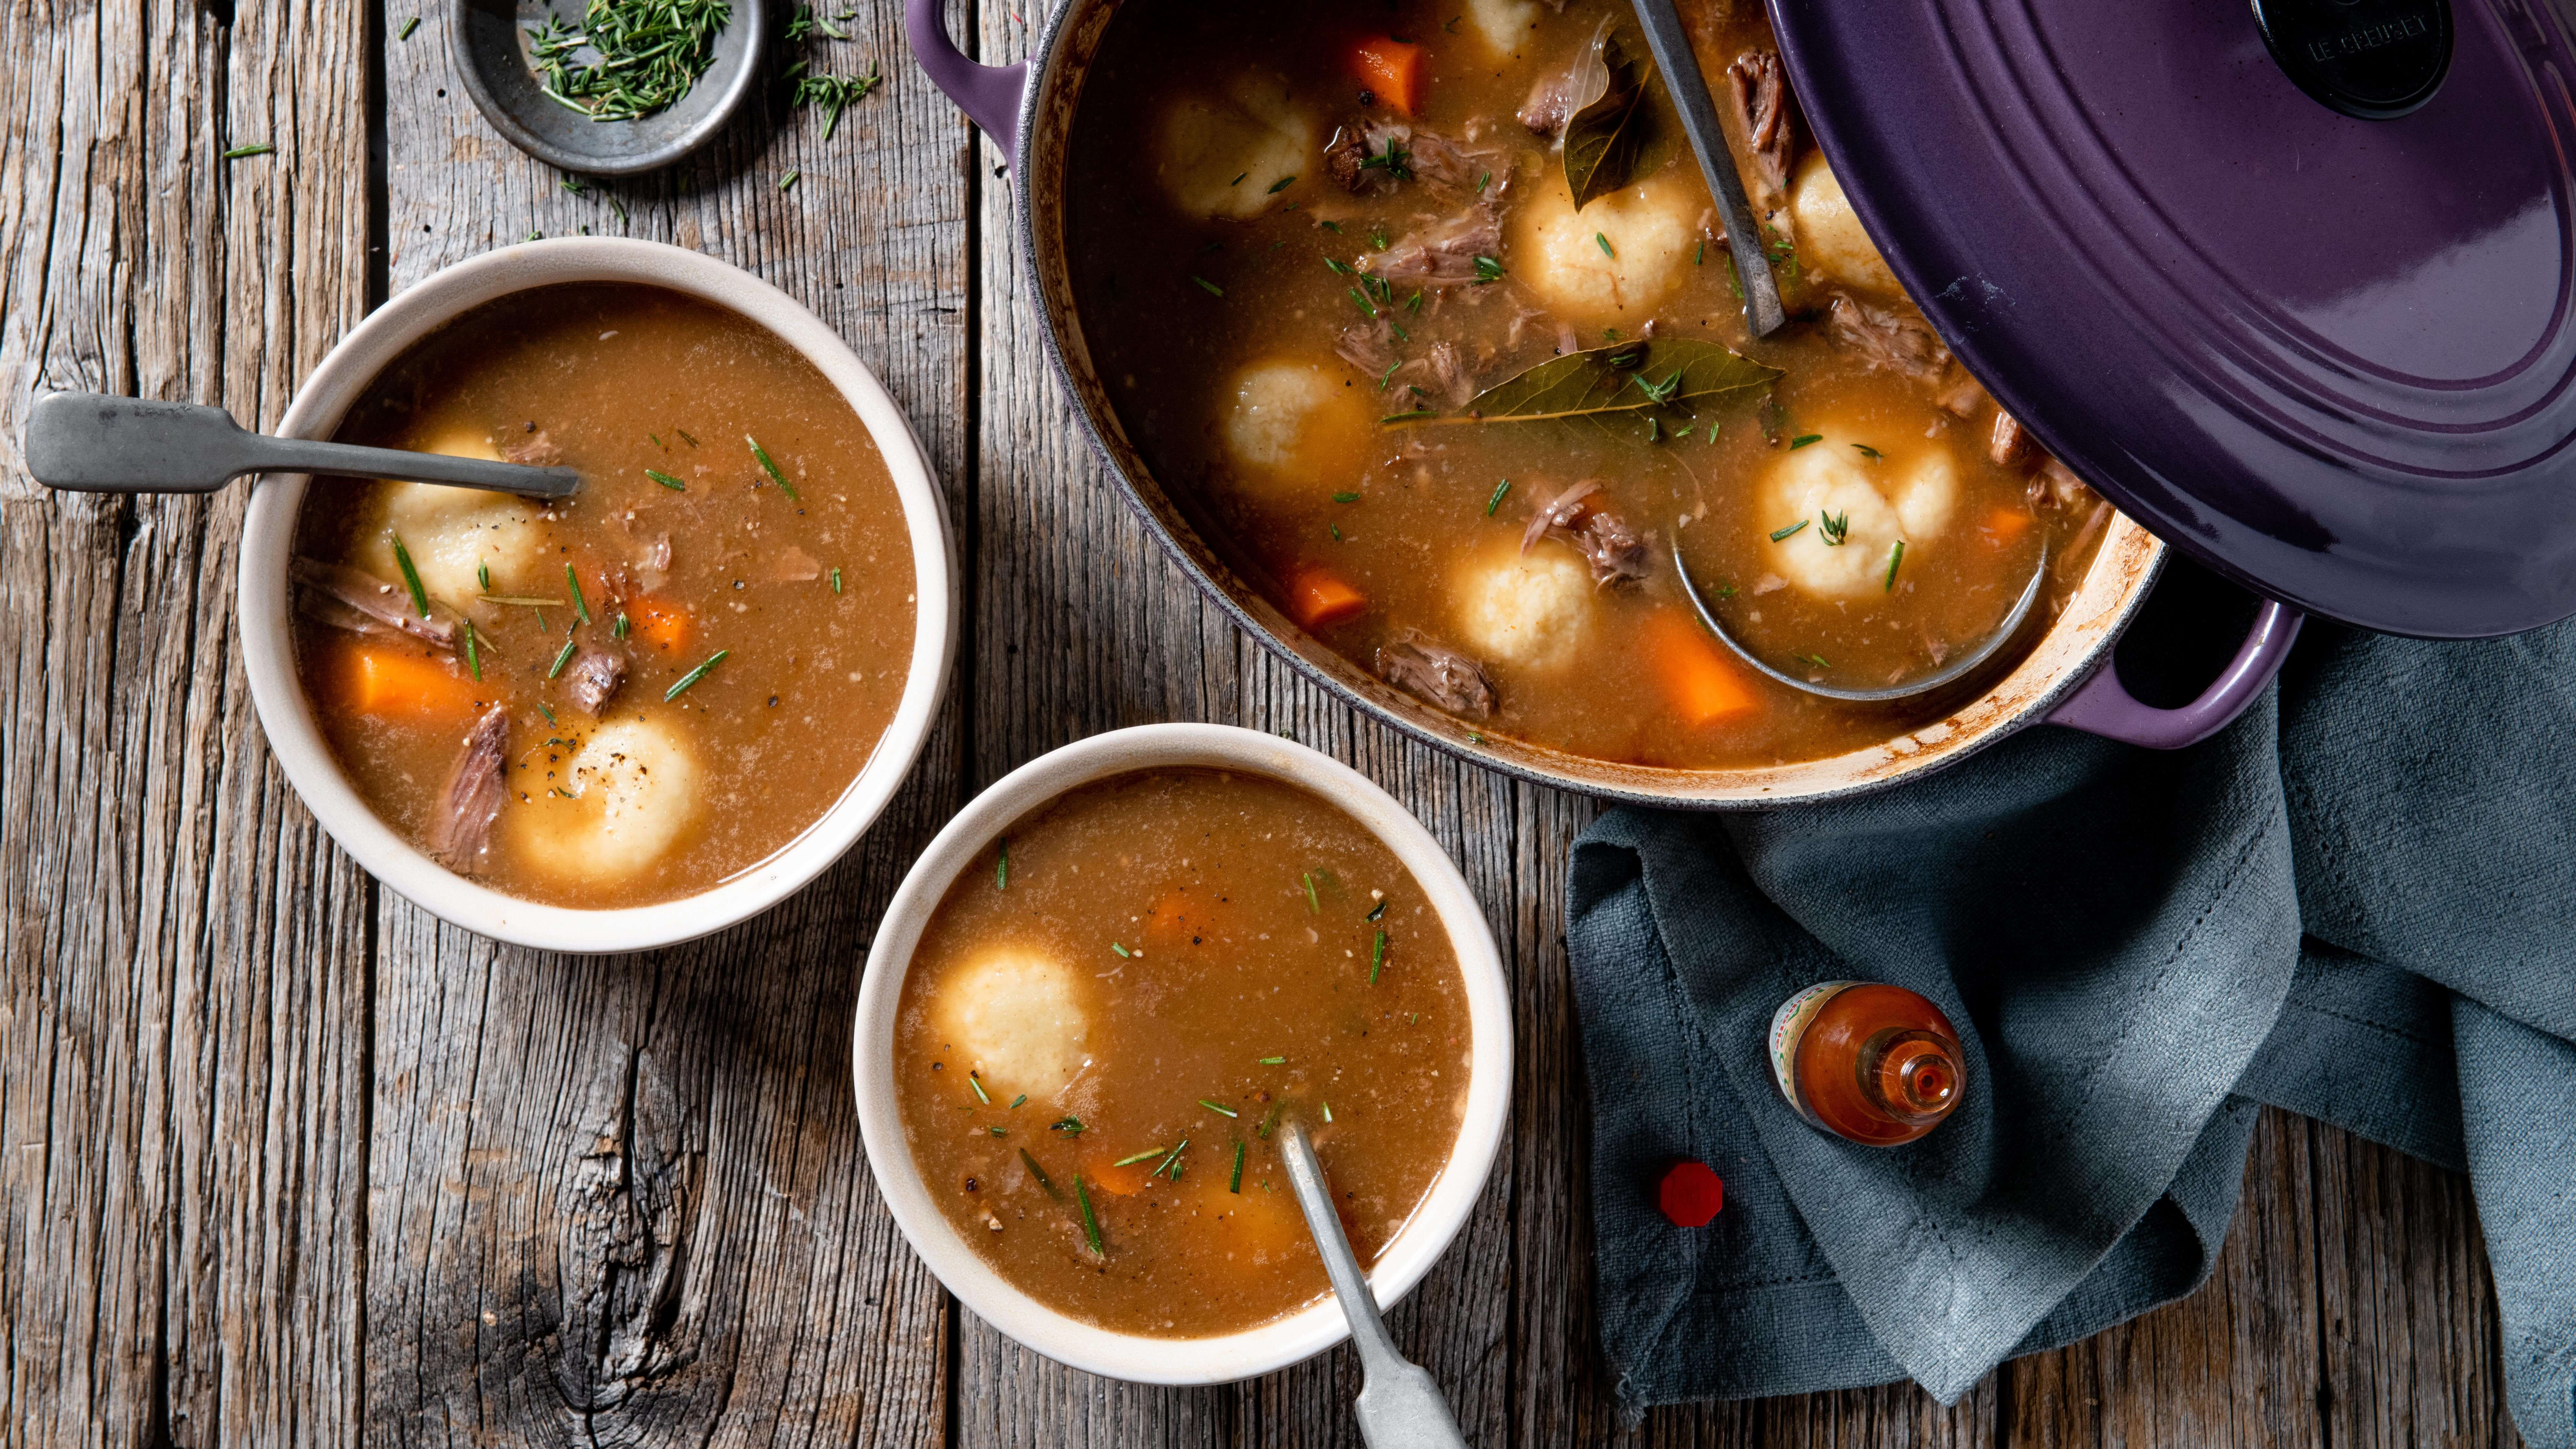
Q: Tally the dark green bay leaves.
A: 2